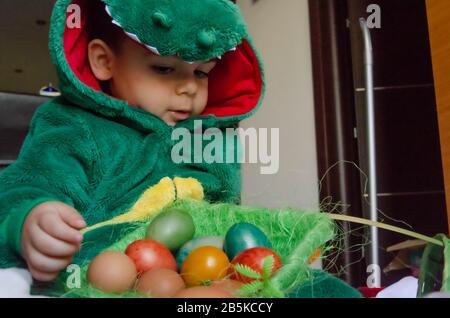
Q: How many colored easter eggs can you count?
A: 6